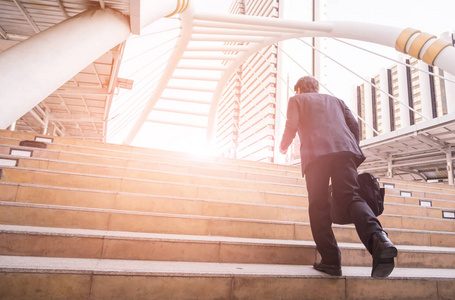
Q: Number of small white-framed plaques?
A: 7